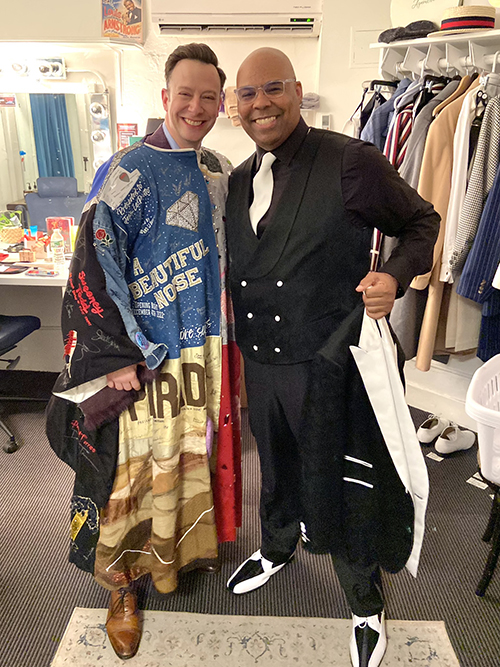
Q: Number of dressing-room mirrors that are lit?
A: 1